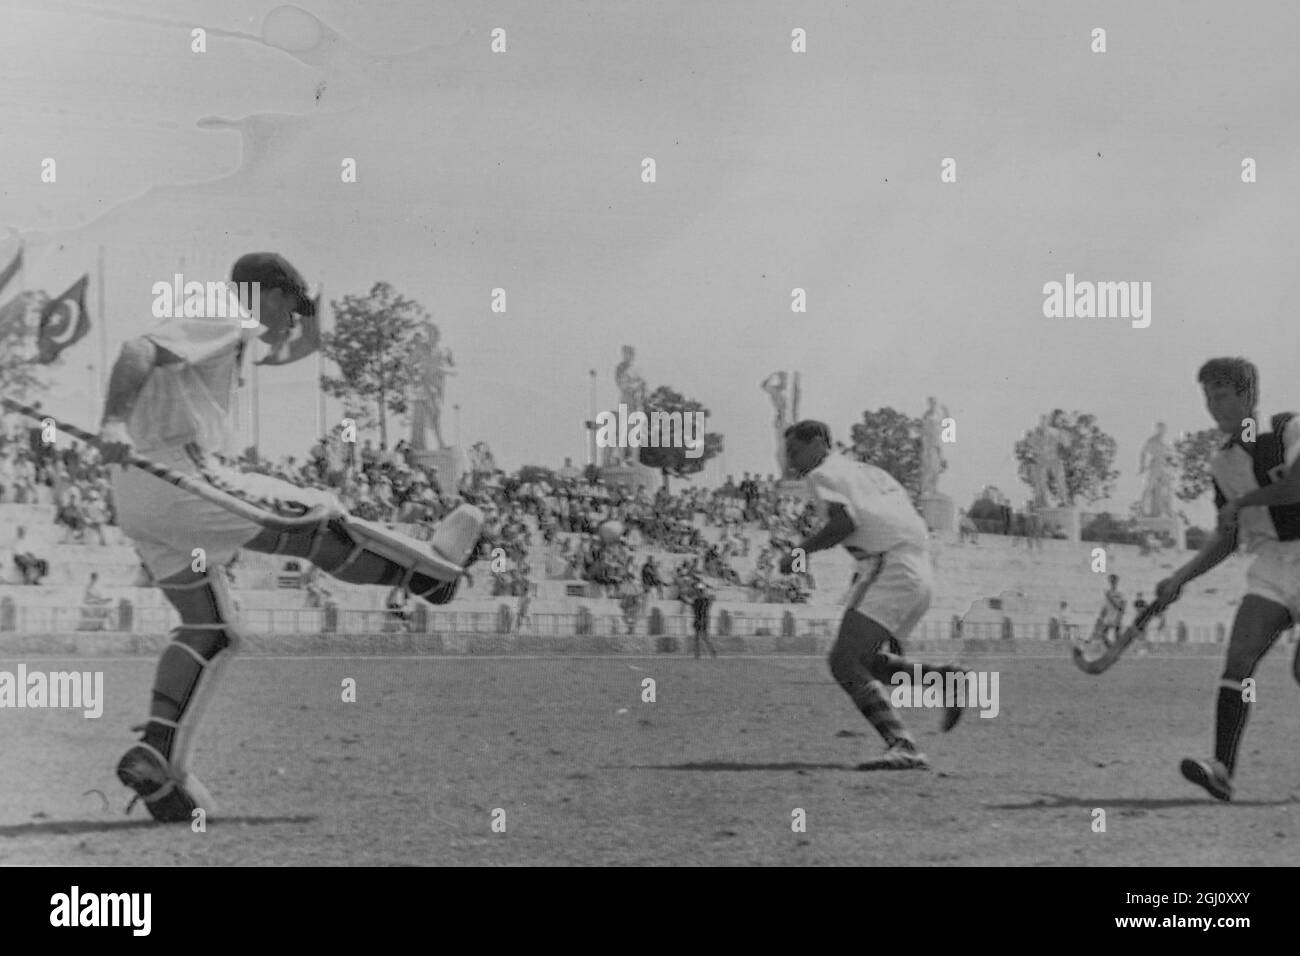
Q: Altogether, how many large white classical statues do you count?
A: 6